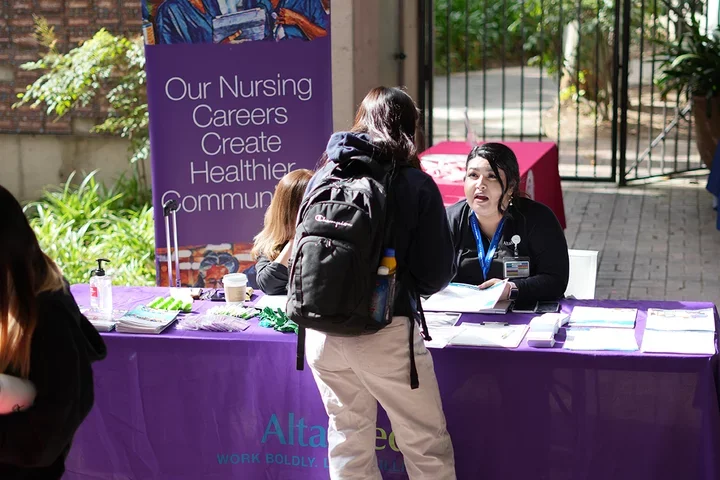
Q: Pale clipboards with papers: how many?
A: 1